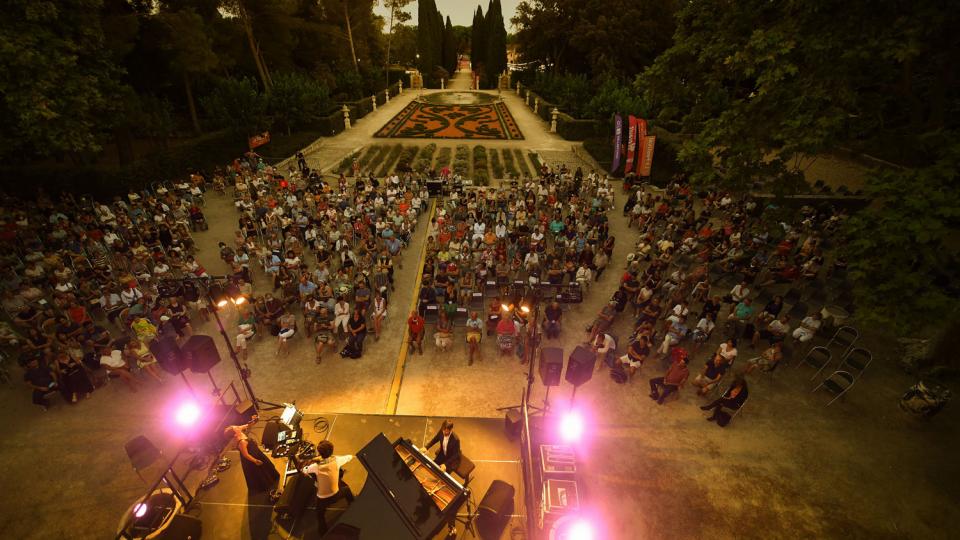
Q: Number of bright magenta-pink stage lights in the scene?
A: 3